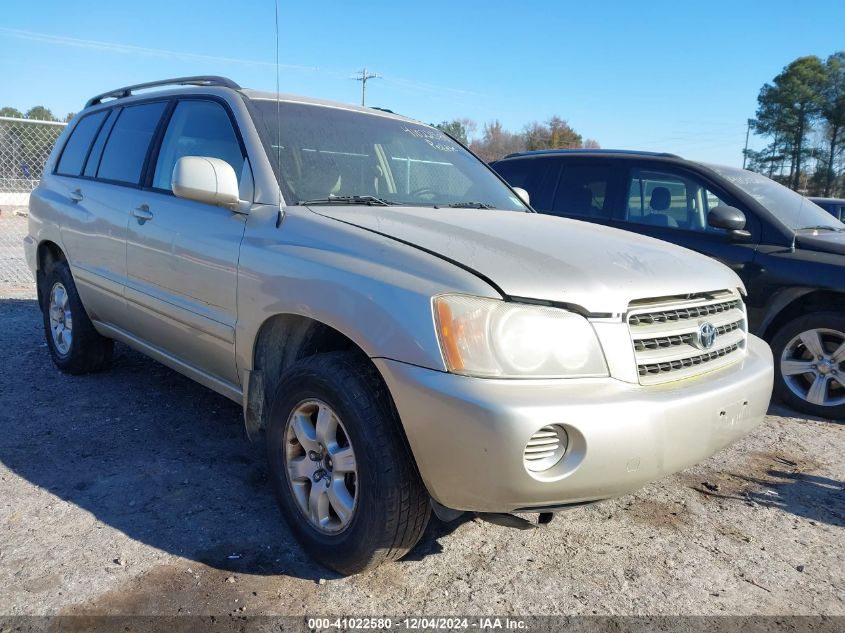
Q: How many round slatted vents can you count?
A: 1